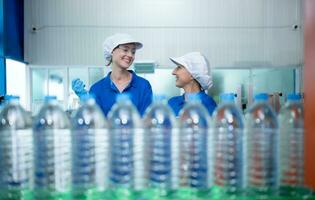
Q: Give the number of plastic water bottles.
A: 9